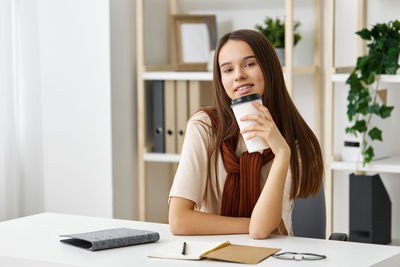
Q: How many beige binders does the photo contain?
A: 3